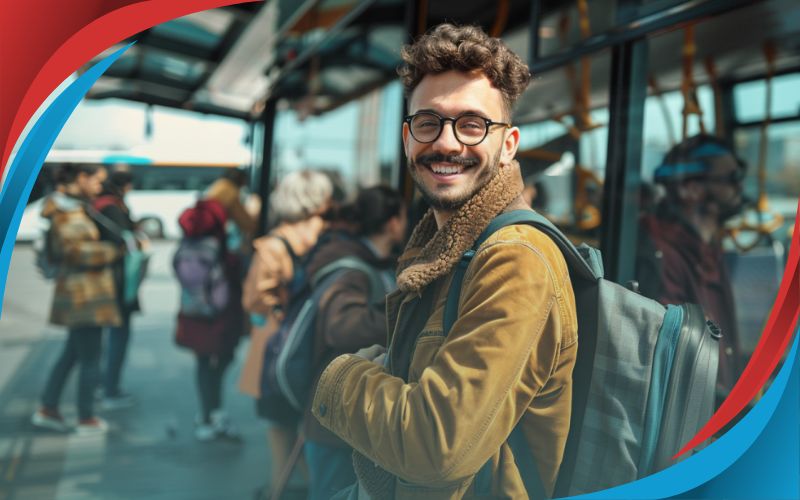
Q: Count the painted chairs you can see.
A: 0